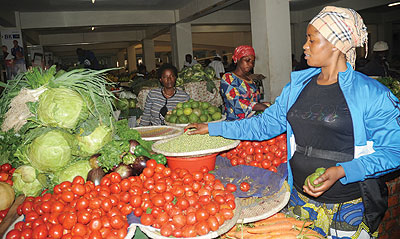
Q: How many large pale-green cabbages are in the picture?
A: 5